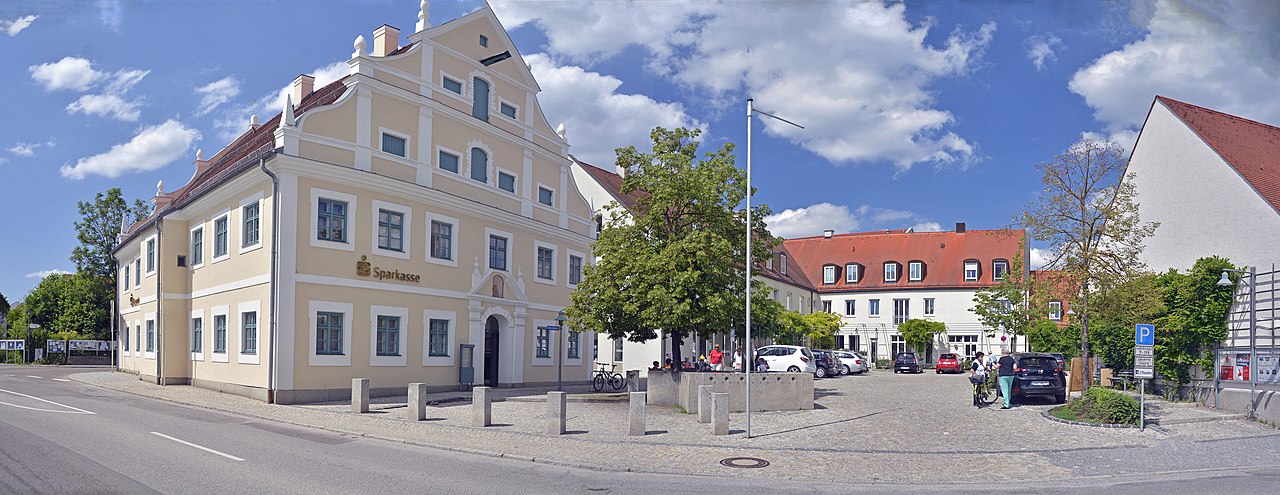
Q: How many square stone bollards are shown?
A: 7